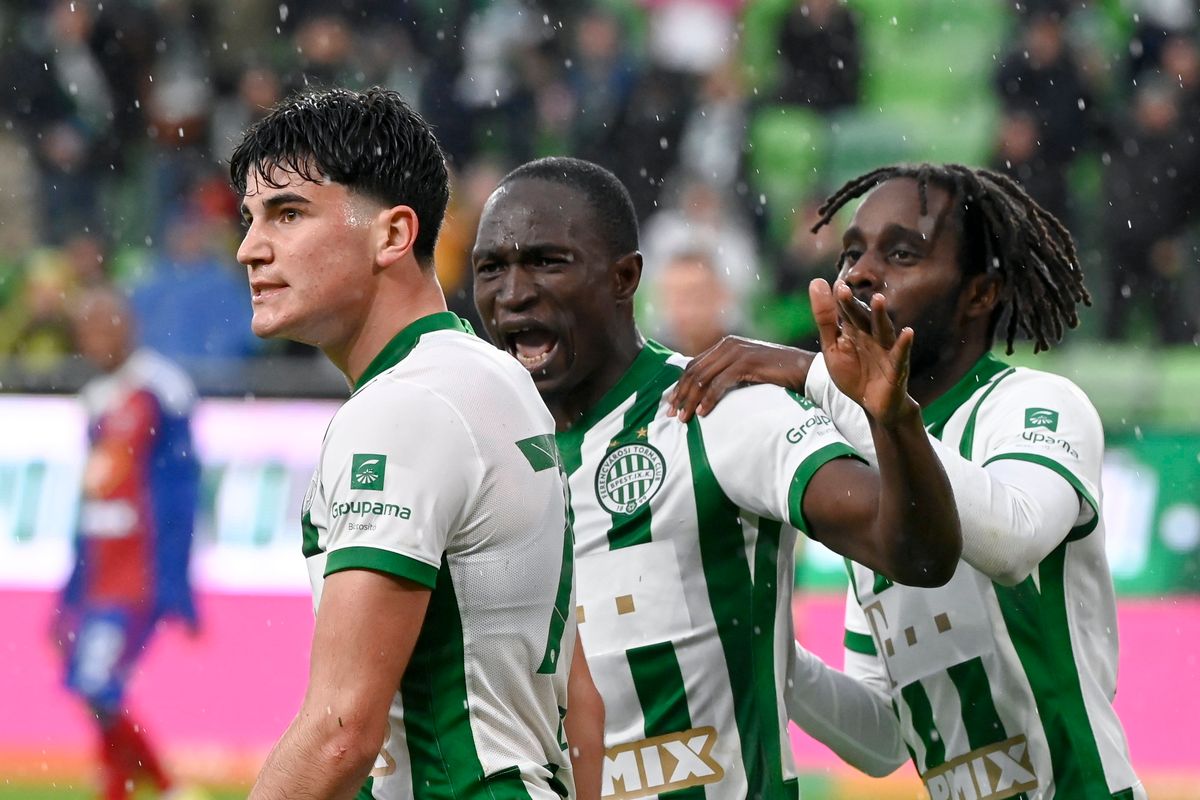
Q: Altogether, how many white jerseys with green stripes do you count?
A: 3